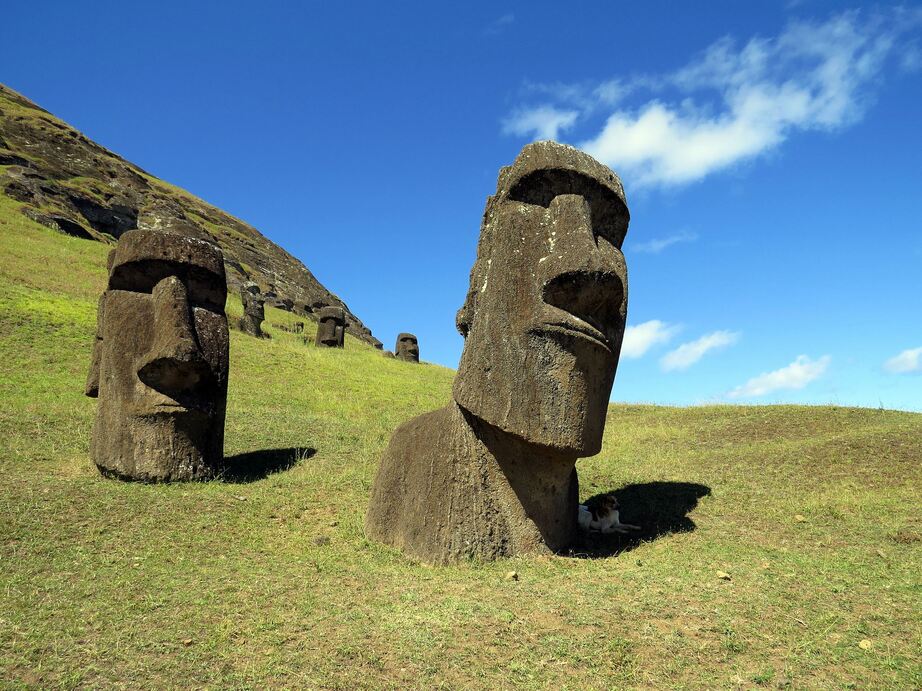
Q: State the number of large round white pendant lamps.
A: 0